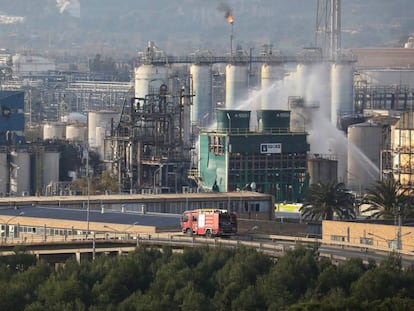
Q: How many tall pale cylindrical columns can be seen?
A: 6